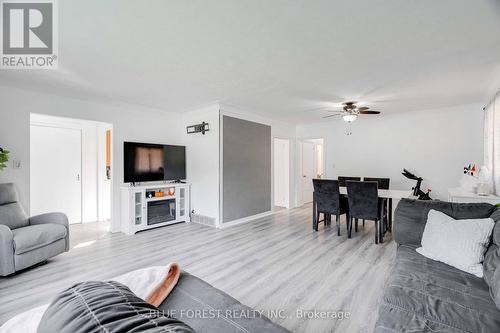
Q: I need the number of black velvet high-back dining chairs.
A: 4